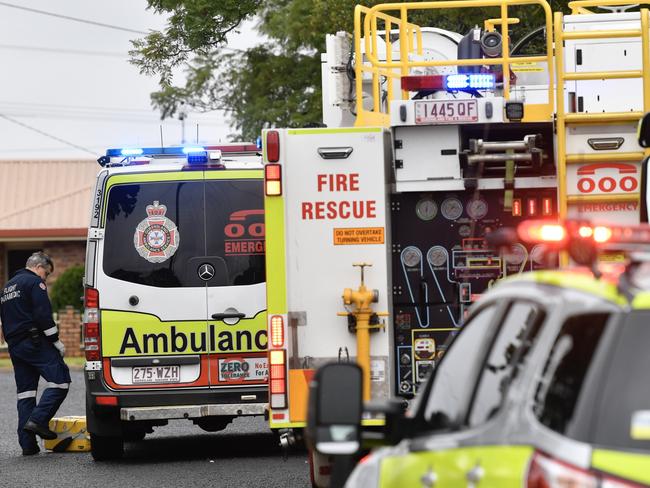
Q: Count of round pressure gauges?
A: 7